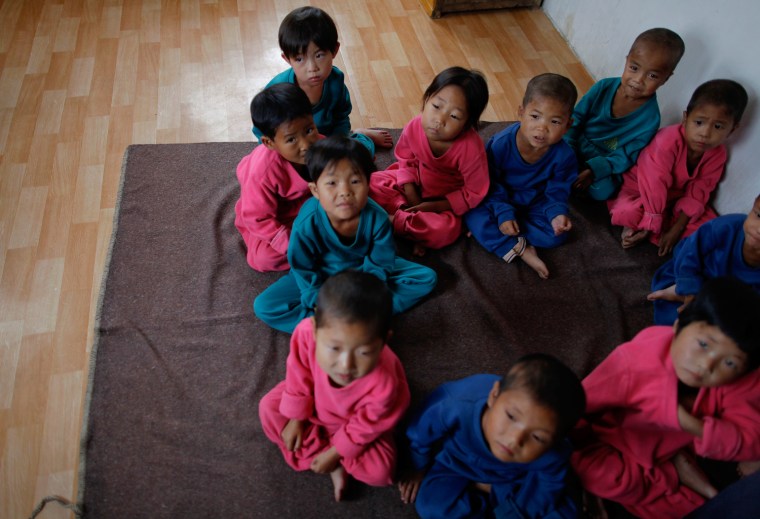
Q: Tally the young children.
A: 11